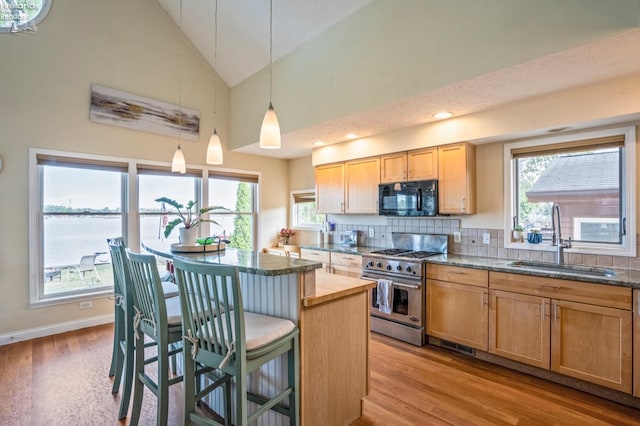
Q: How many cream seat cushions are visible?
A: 3